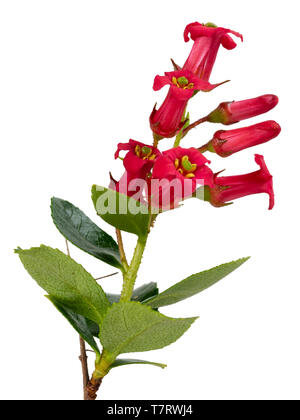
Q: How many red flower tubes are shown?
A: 7